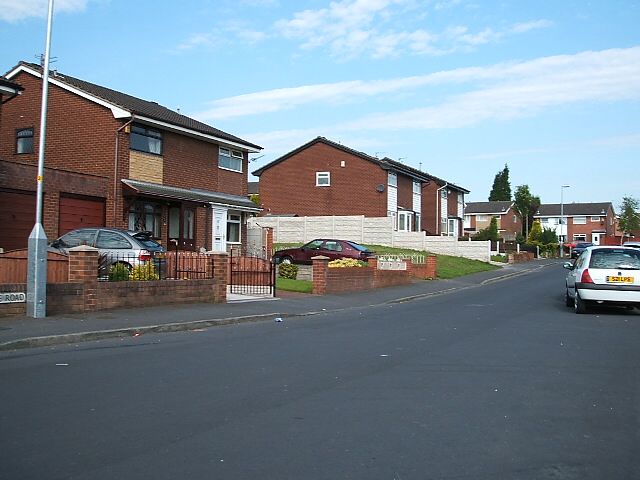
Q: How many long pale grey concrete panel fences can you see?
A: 1